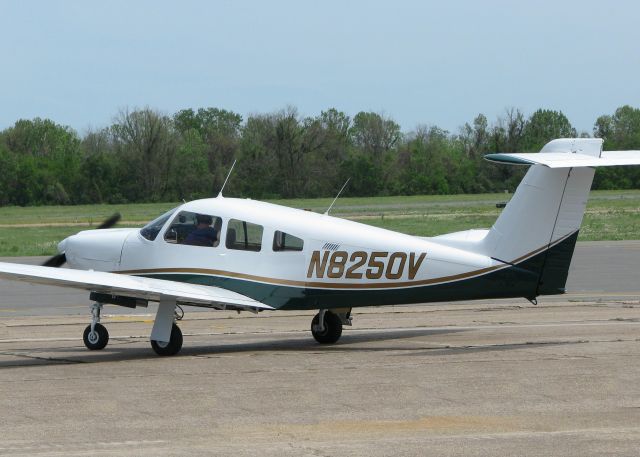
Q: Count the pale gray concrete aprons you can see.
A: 1